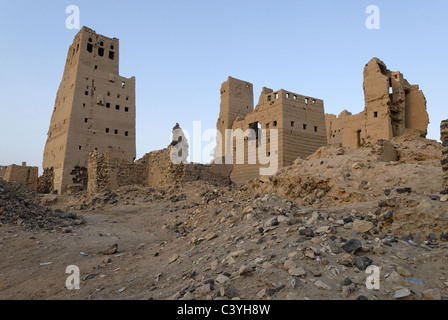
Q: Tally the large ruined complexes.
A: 3